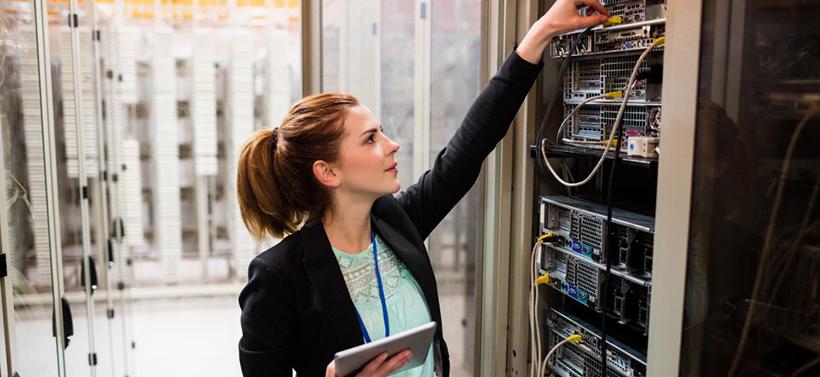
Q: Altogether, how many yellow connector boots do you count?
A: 7